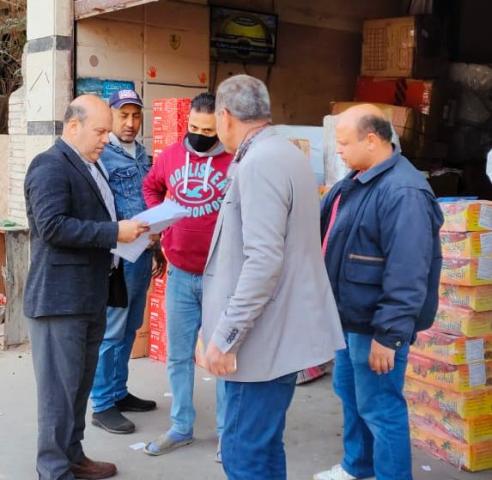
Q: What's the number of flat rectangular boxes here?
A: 10